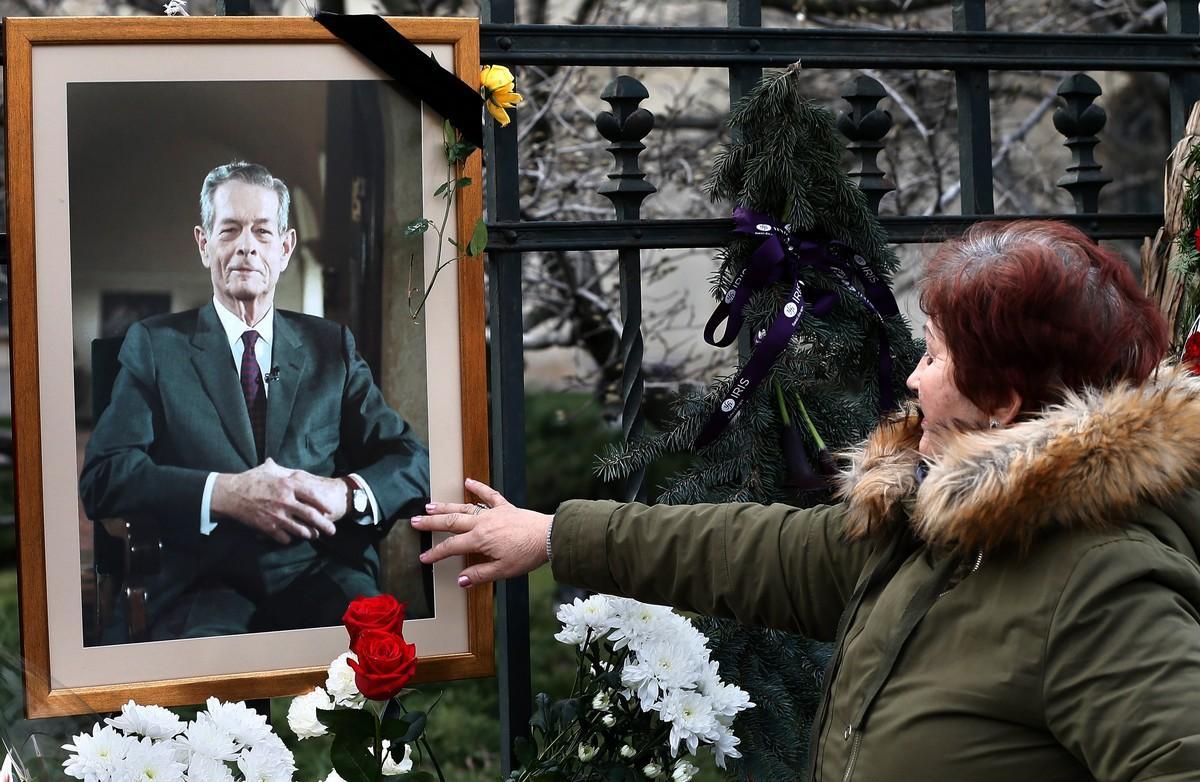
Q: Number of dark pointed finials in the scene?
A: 3